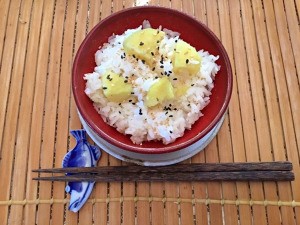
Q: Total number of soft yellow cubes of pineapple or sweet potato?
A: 4